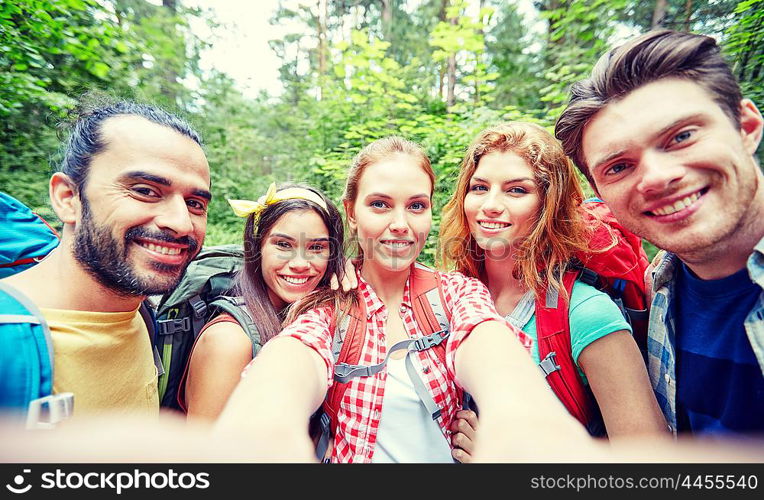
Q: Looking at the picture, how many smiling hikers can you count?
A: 5